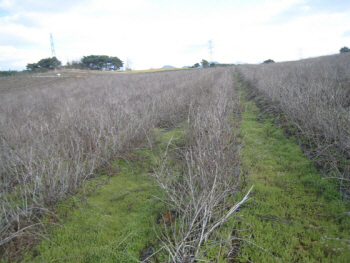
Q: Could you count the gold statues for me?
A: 0